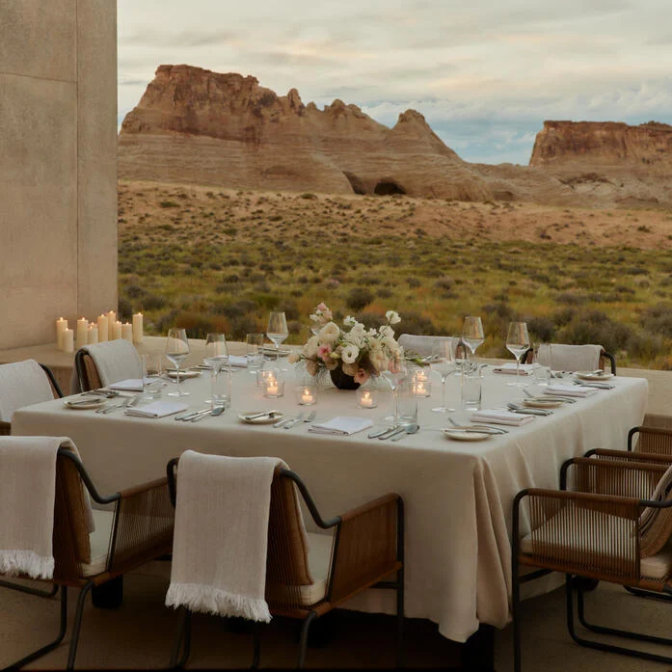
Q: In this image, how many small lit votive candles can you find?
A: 6